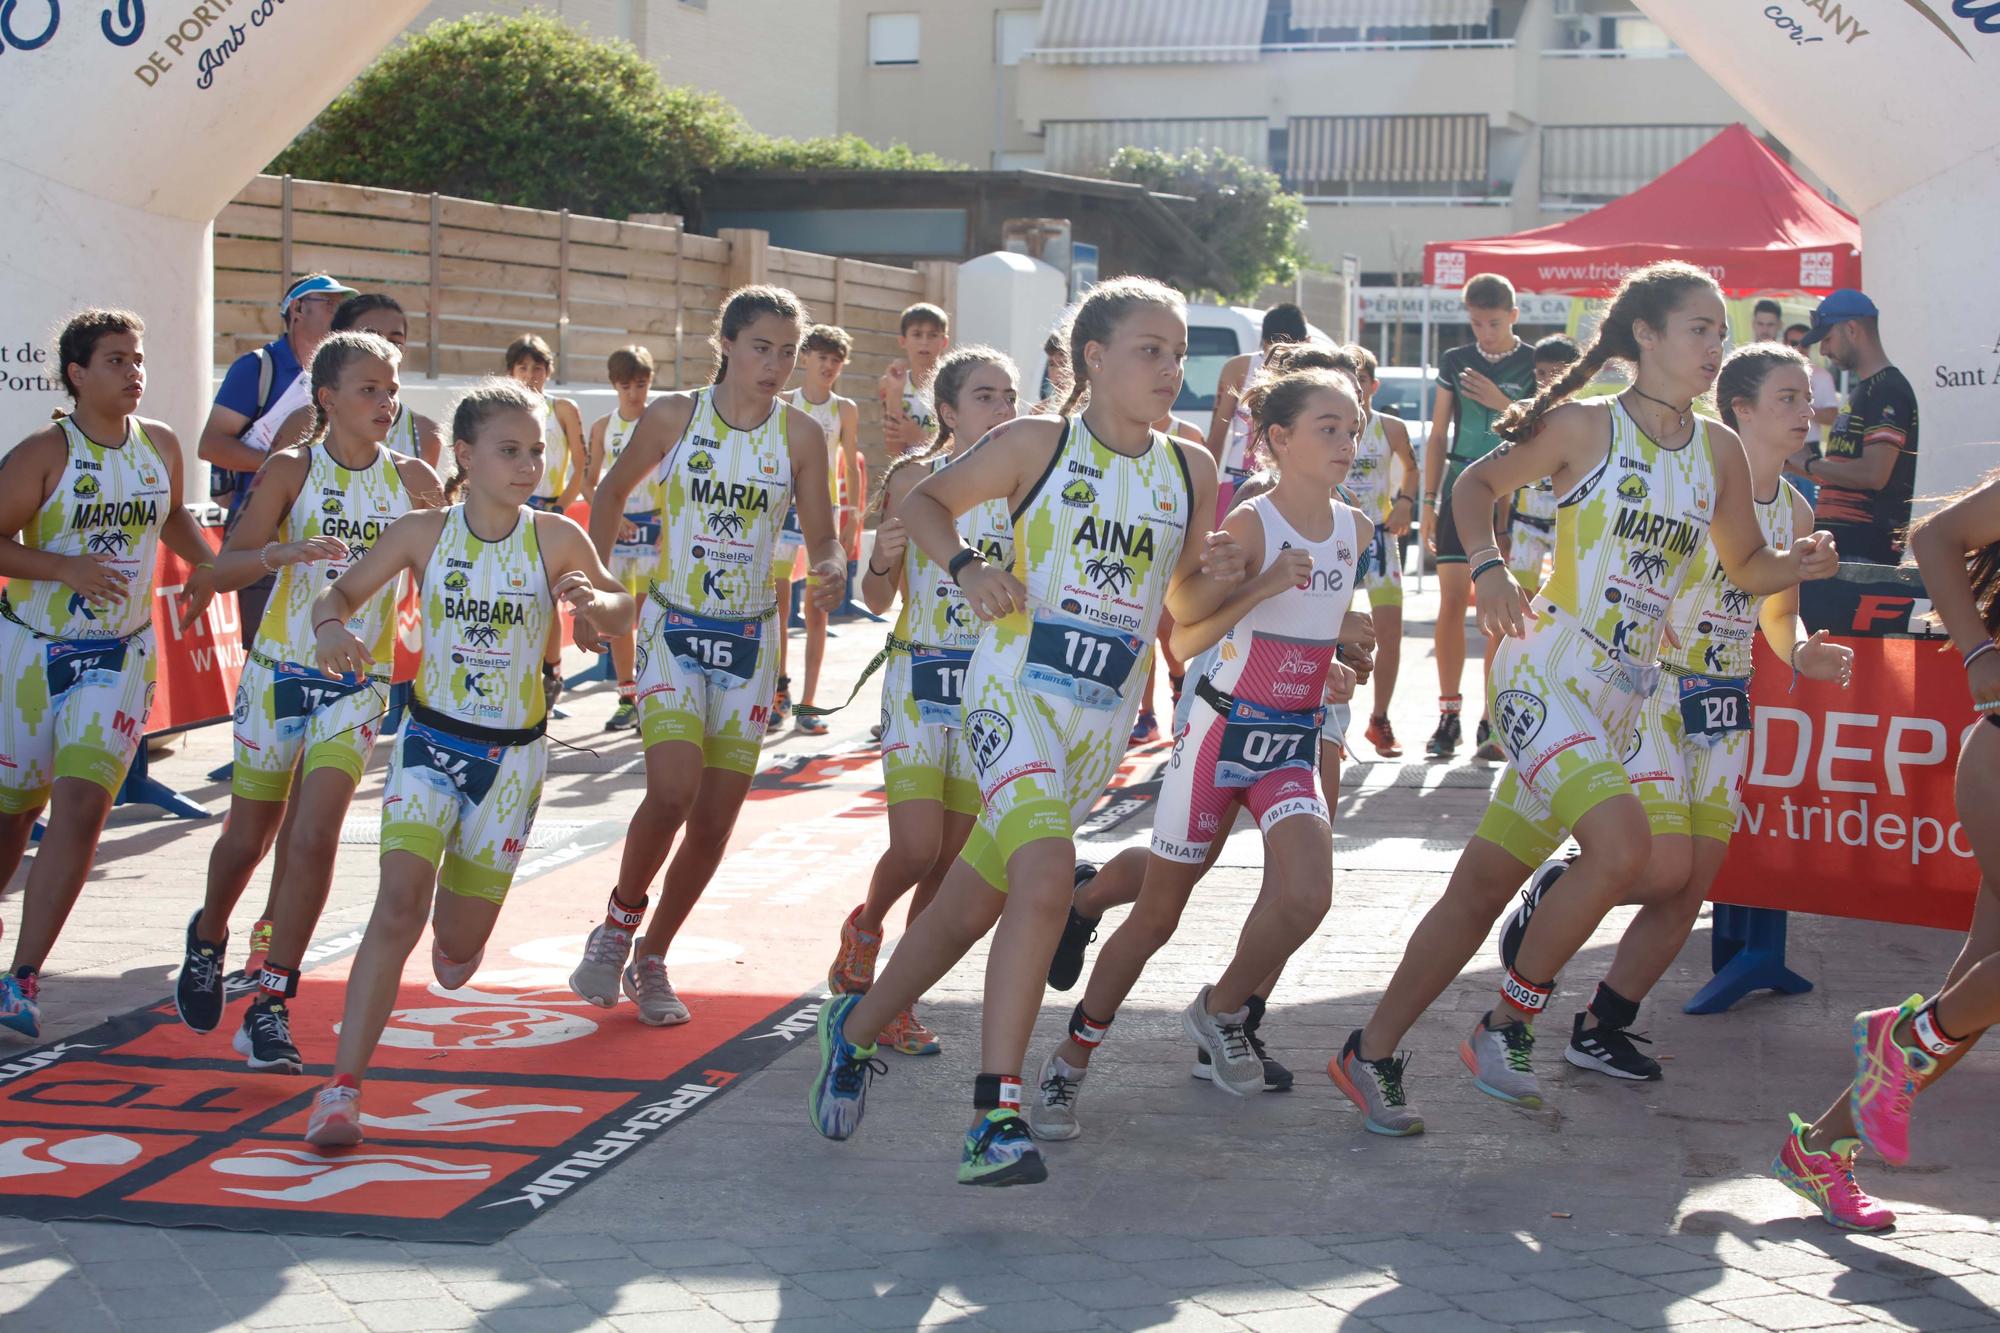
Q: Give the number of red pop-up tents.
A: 1